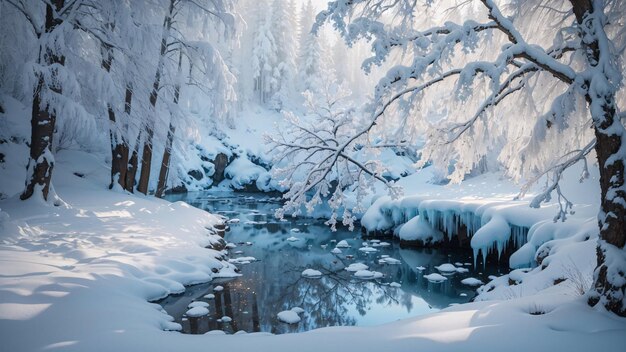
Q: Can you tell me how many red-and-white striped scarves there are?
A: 0